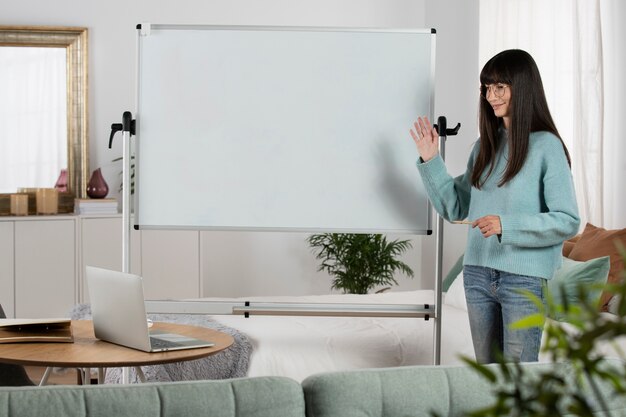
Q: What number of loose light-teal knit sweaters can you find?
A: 1